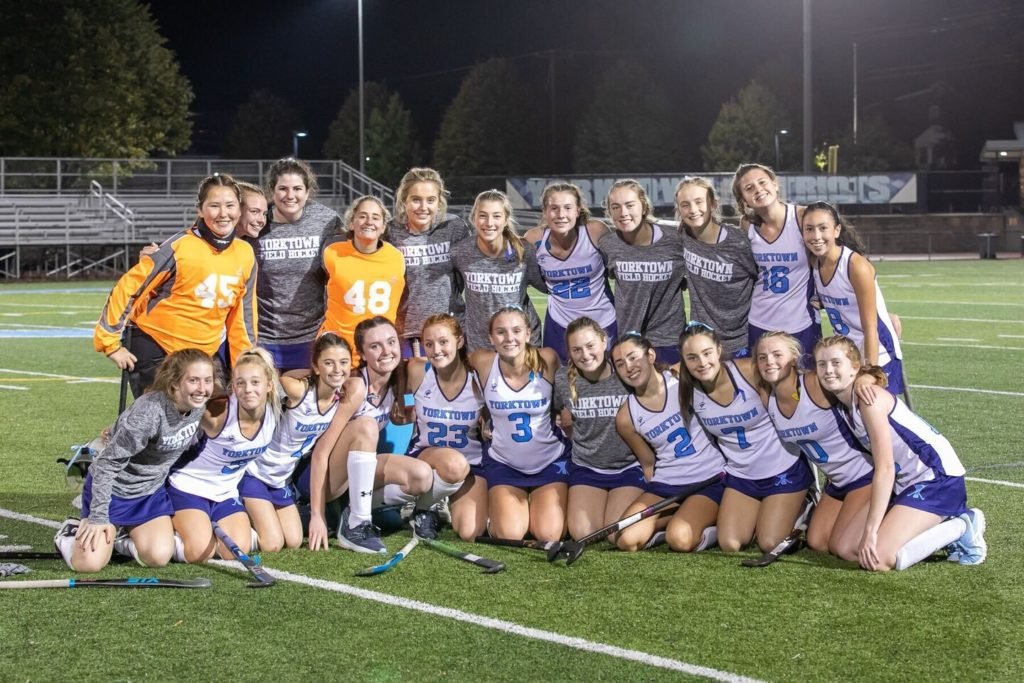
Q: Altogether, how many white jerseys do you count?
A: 12